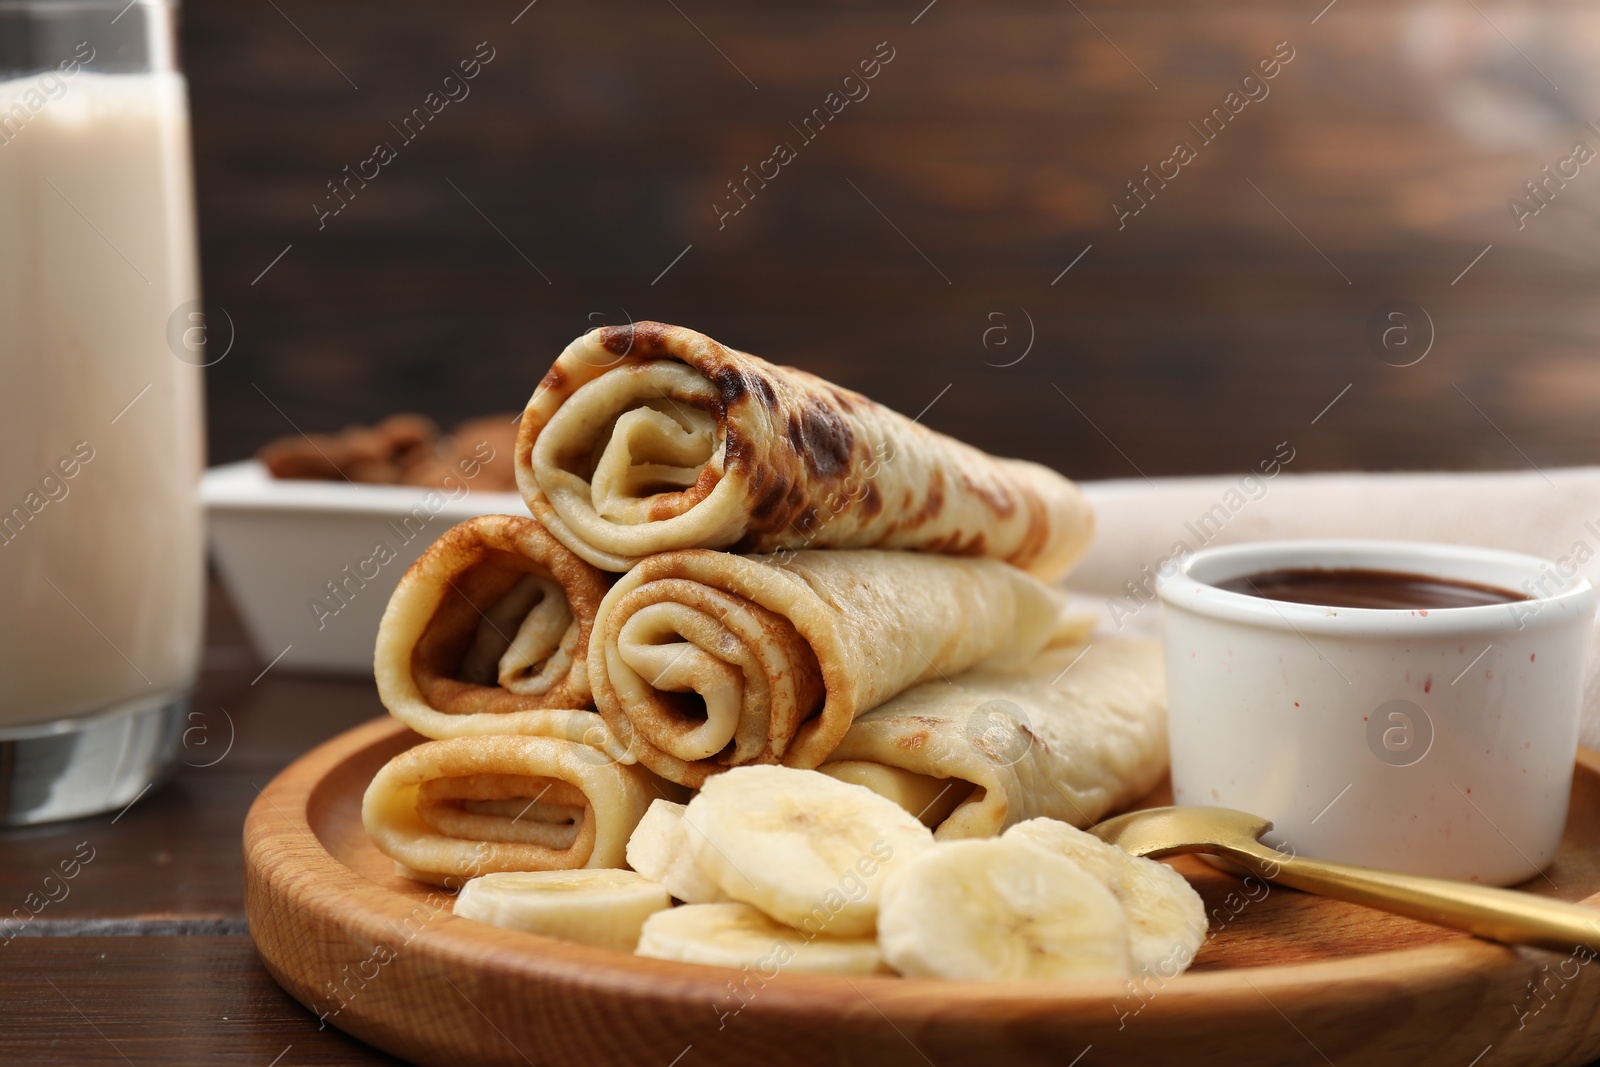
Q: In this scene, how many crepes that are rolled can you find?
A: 5